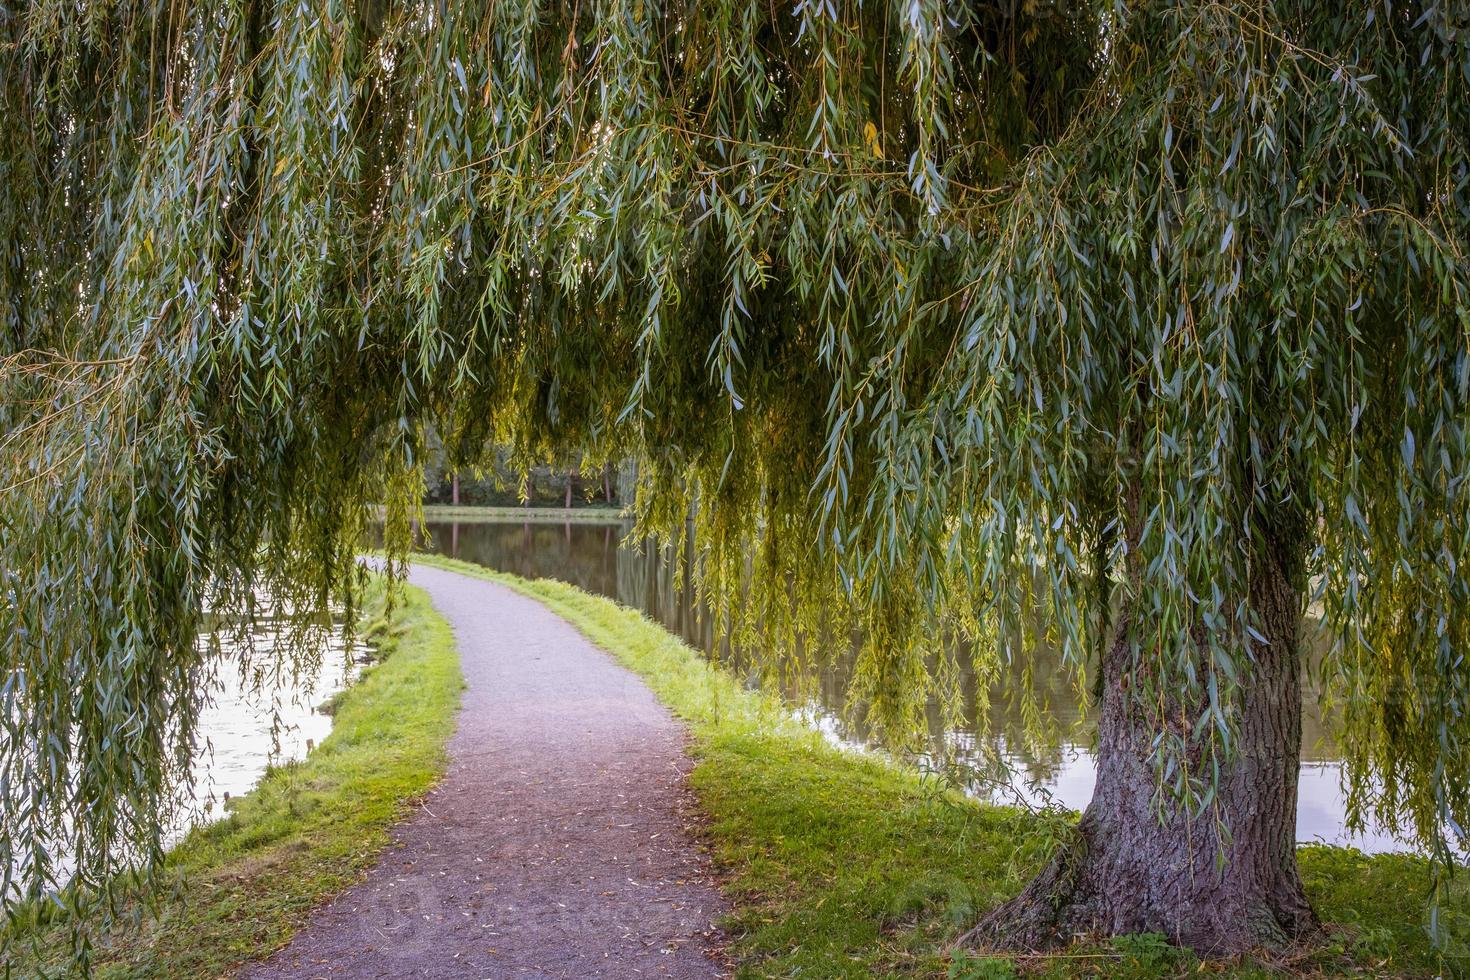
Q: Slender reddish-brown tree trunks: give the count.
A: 4